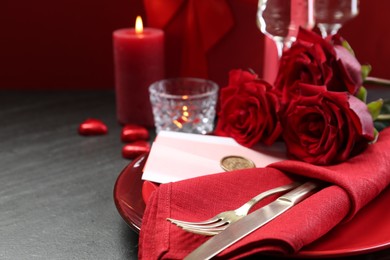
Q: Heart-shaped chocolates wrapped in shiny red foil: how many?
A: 3